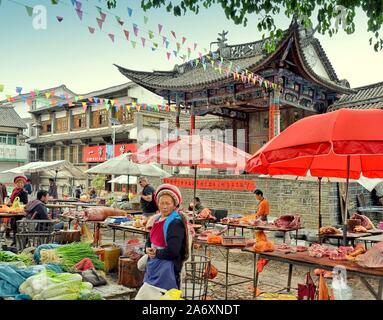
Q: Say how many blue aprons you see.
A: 1